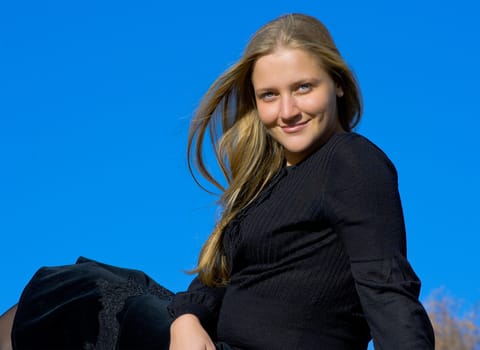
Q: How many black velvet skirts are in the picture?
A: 1